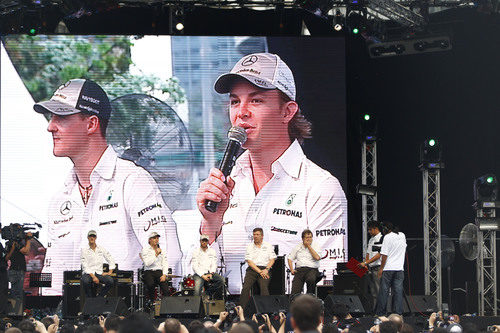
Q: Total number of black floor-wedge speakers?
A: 5